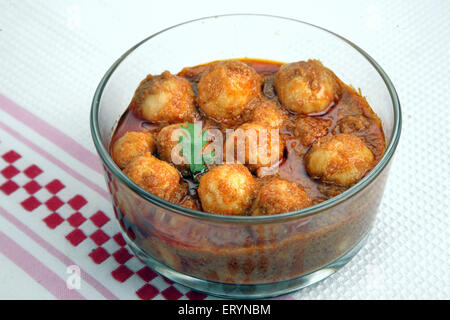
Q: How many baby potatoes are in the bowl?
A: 11